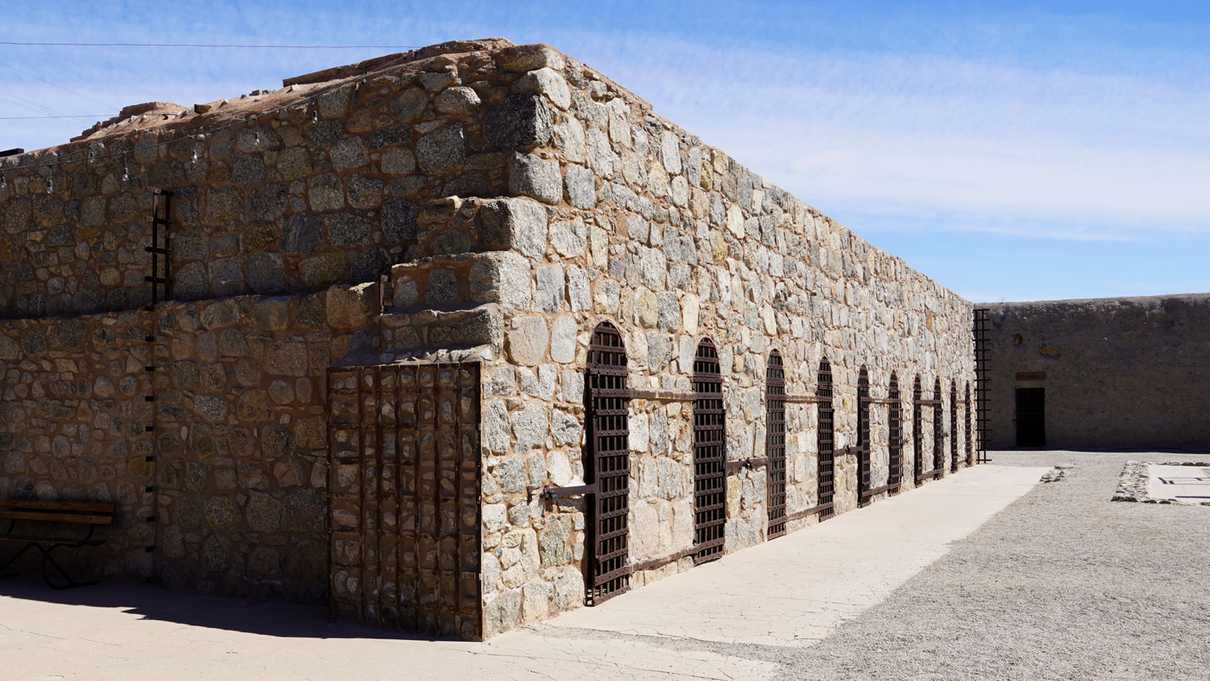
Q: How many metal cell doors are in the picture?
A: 10